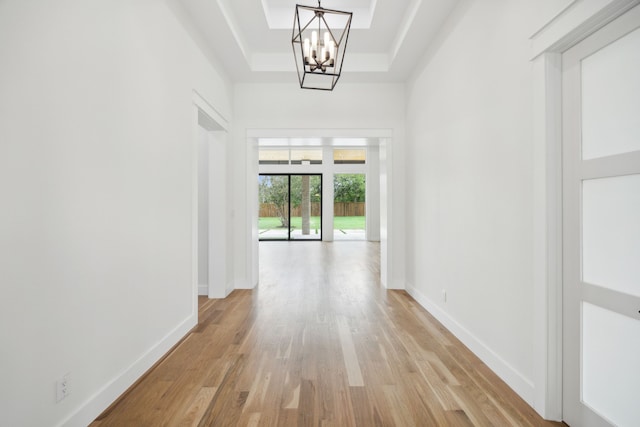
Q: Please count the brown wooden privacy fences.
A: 1